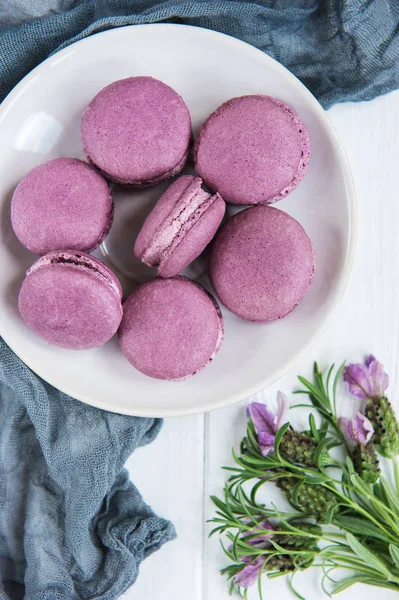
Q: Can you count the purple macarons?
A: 7